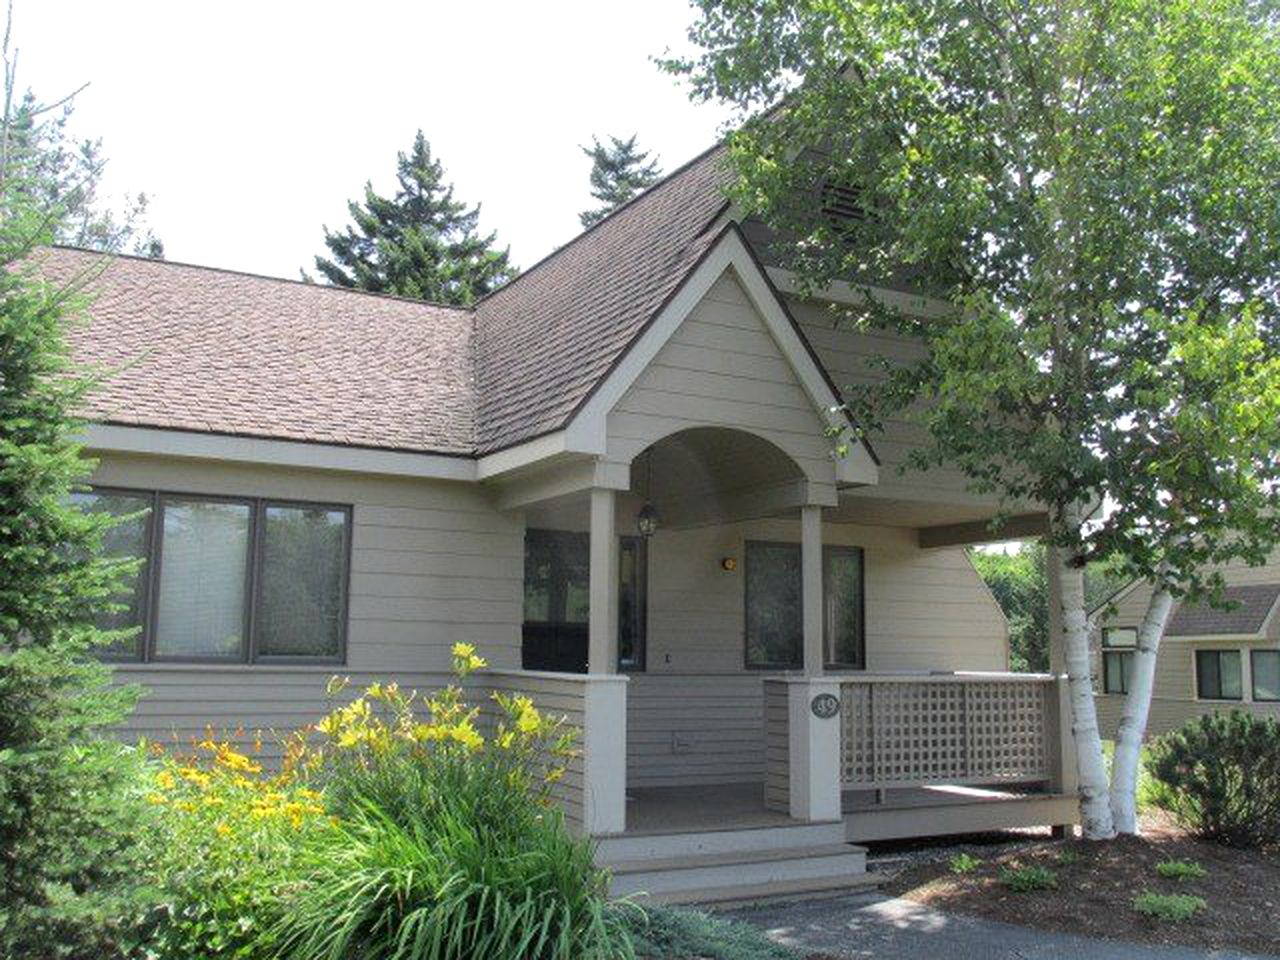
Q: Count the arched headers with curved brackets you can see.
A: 1